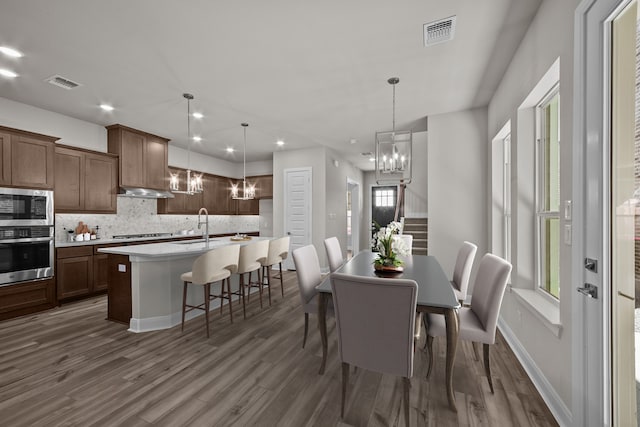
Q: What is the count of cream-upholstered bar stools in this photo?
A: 3